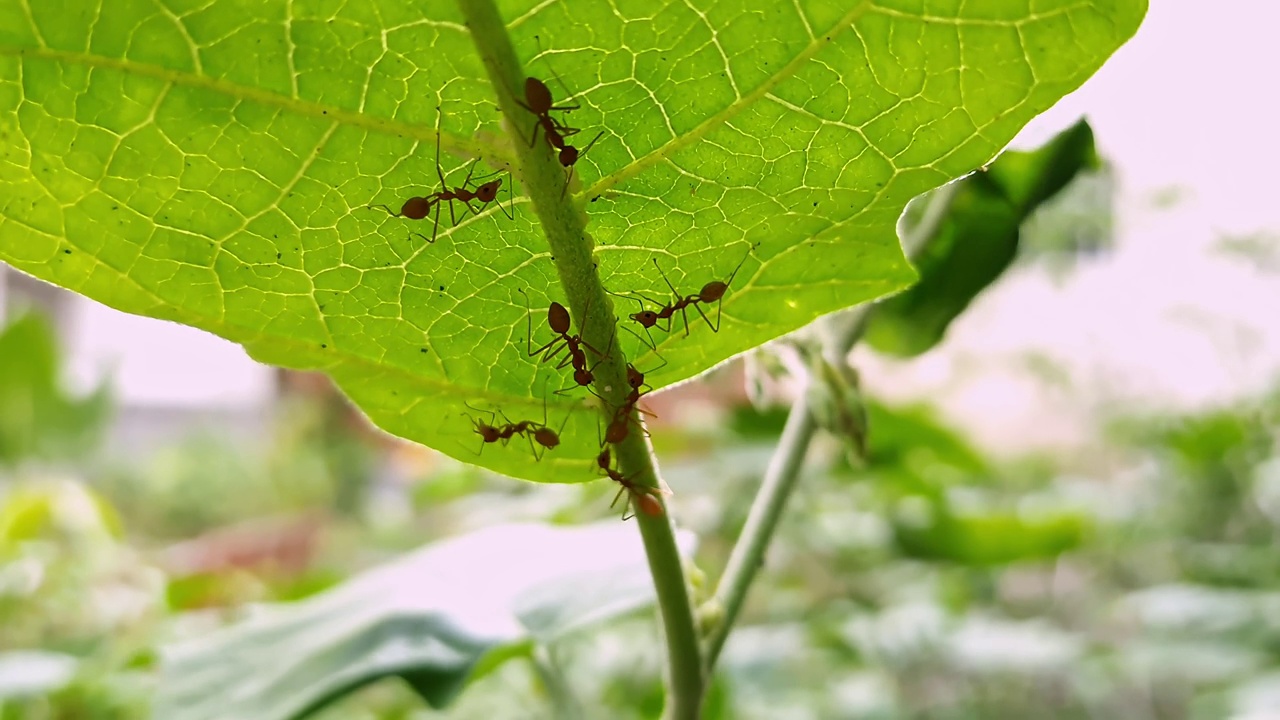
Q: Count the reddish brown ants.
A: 7